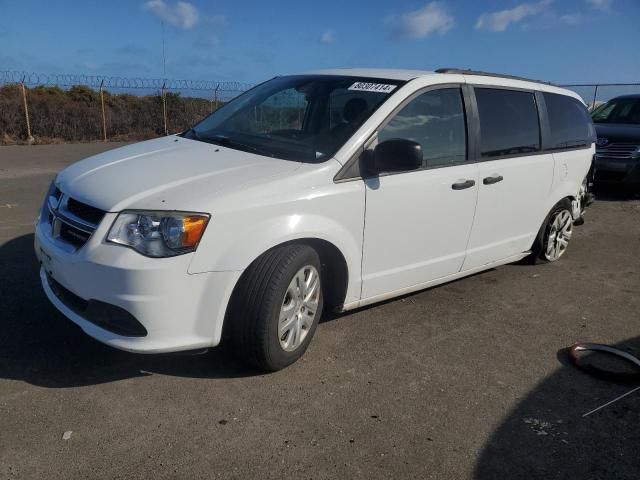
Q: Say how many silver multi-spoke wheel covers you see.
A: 2